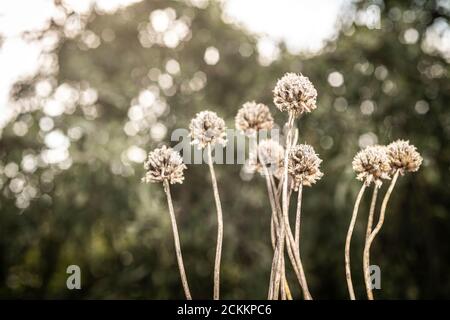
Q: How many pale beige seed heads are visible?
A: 8